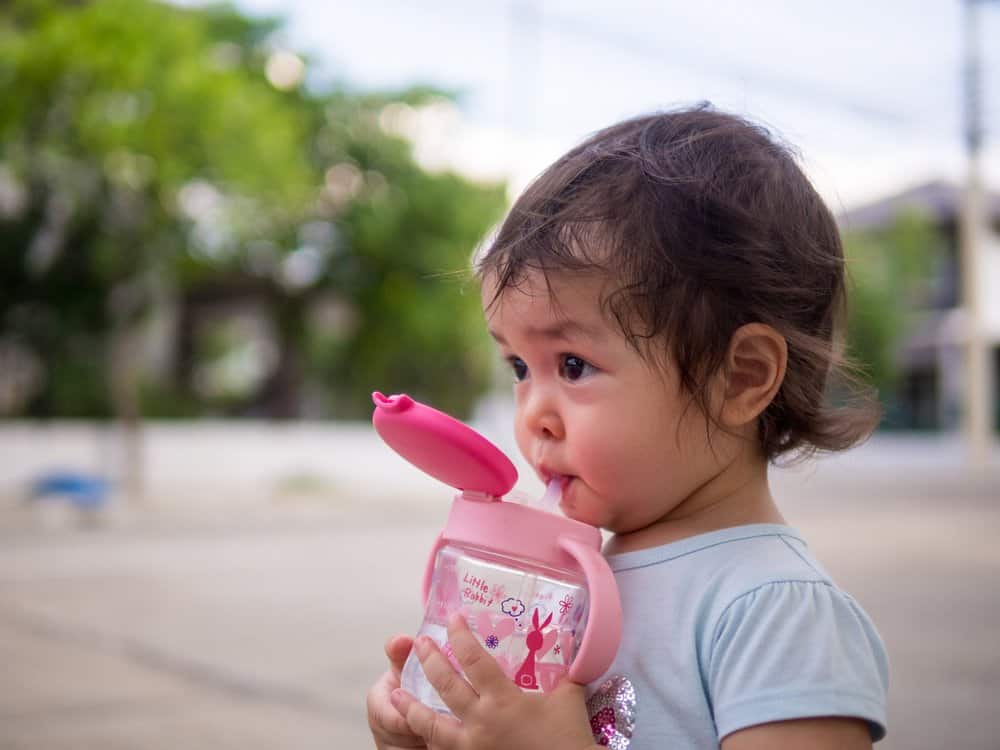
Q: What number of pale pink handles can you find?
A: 2